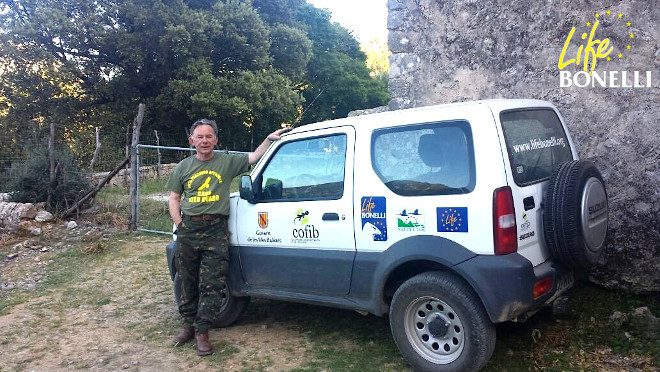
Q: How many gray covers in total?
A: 1